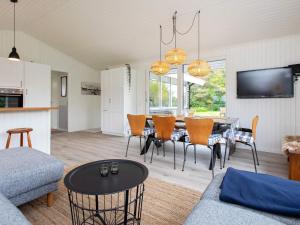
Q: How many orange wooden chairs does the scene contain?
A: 4